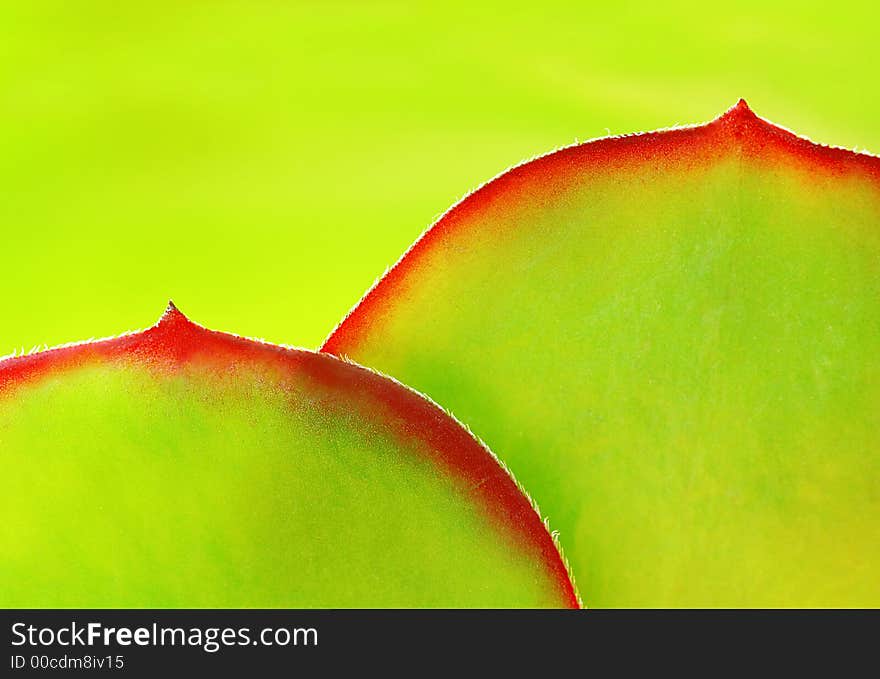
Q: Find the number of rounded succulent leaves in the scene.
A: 2